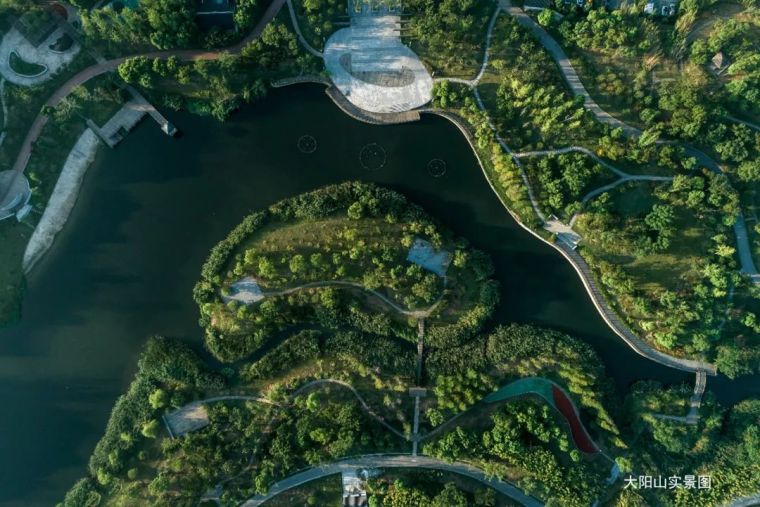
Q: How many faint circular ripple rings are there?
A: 3